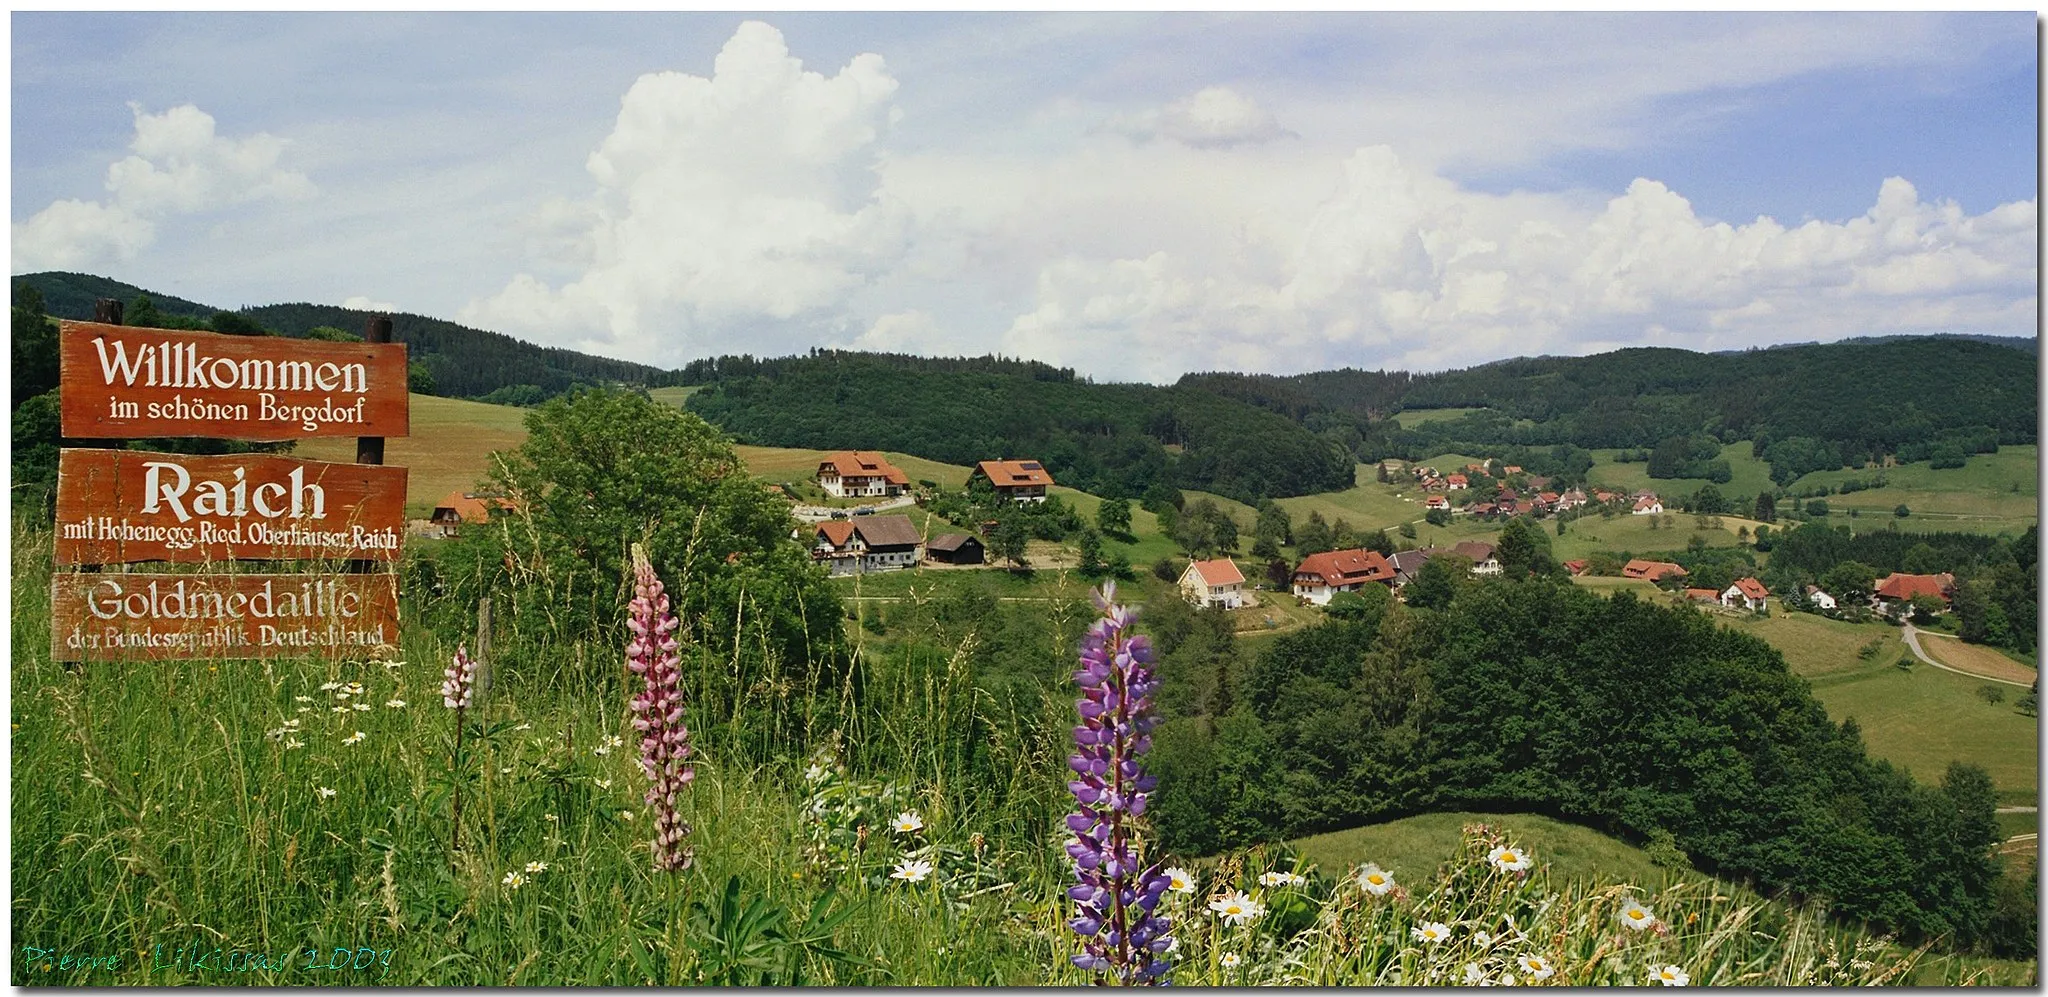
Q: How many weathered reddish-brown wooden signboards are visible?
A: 3